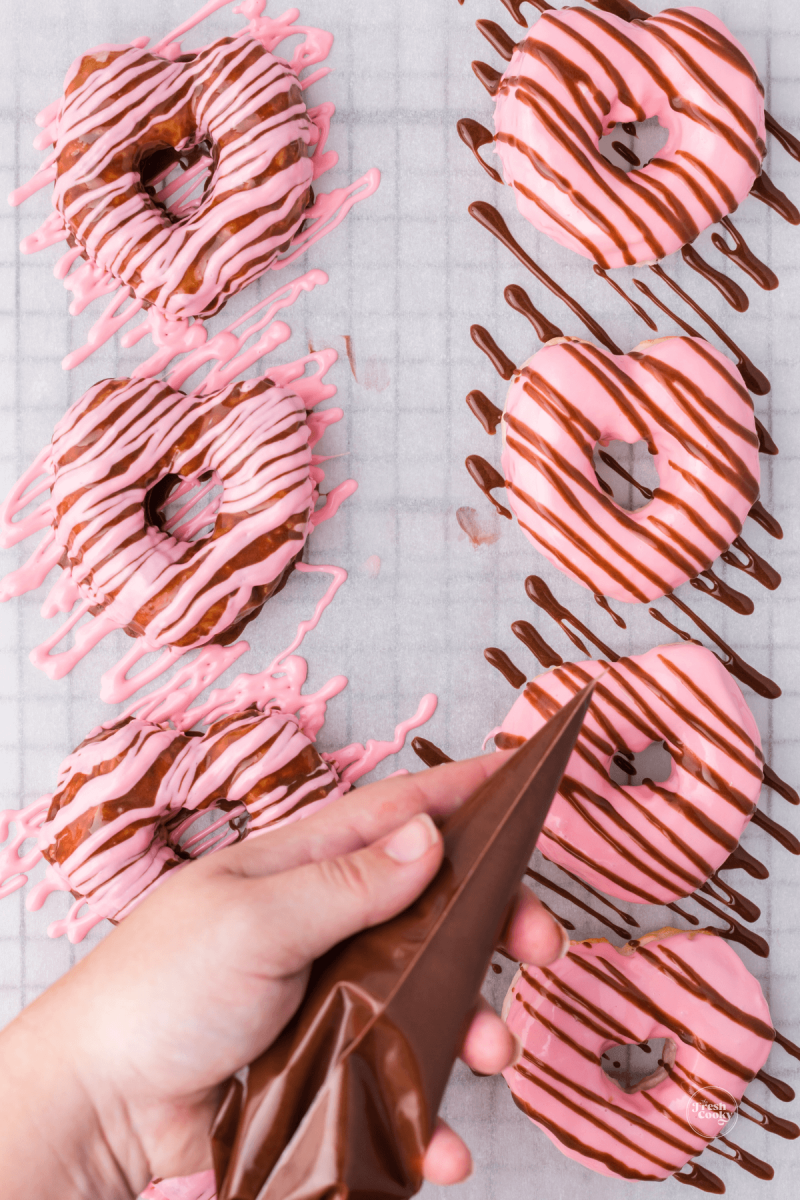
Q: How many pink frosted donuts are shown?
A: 4